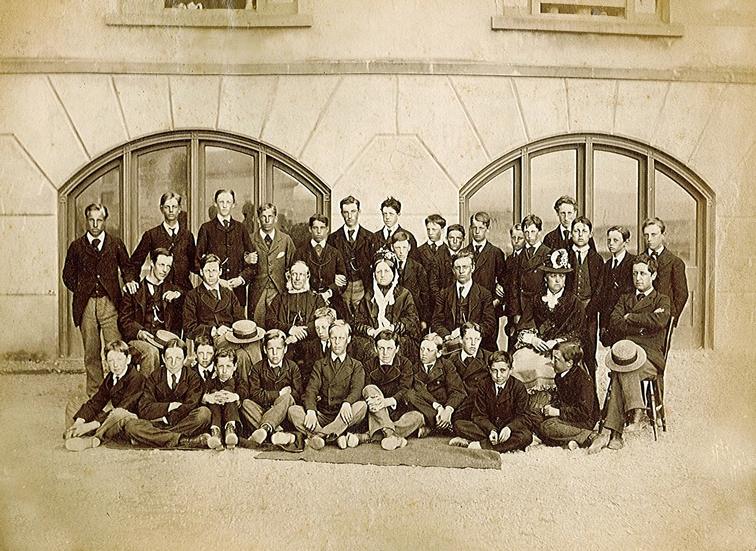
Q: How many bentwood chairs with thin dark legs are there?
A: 1